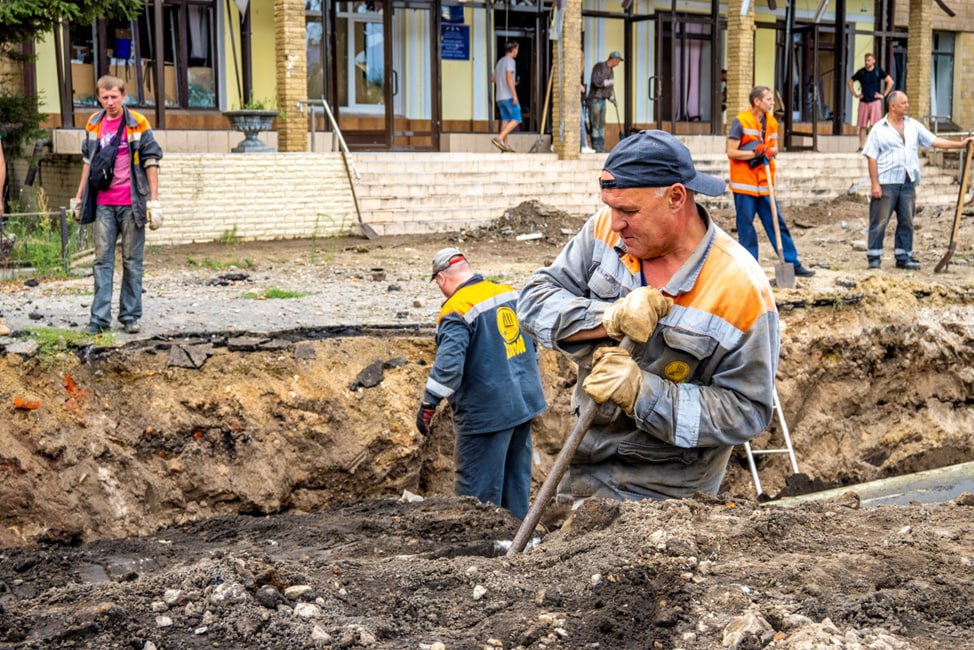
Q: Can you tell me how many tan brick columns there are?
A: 4